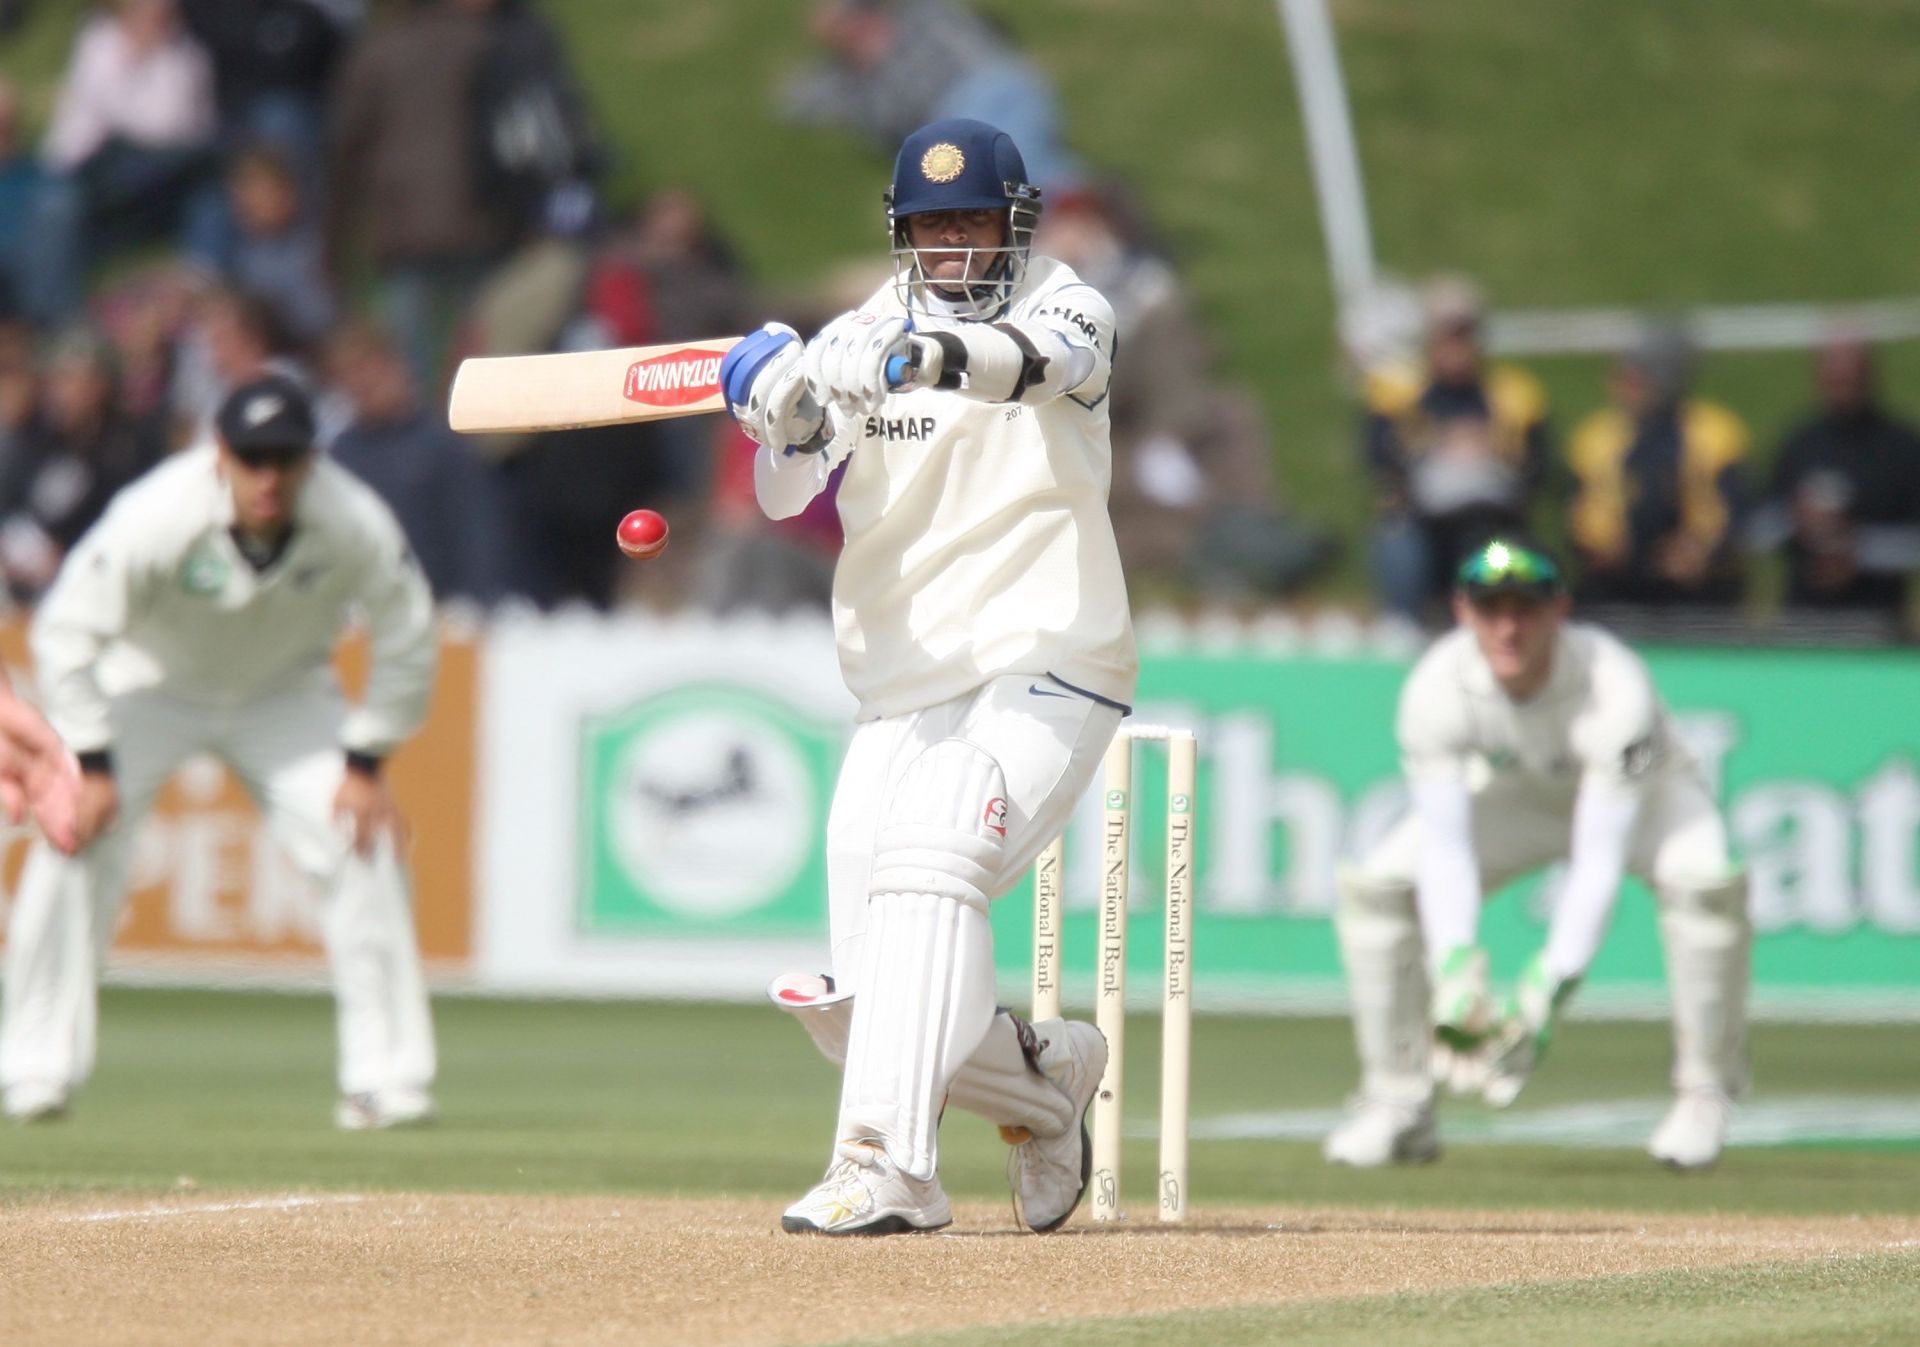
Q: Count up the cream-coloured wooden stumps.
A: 3